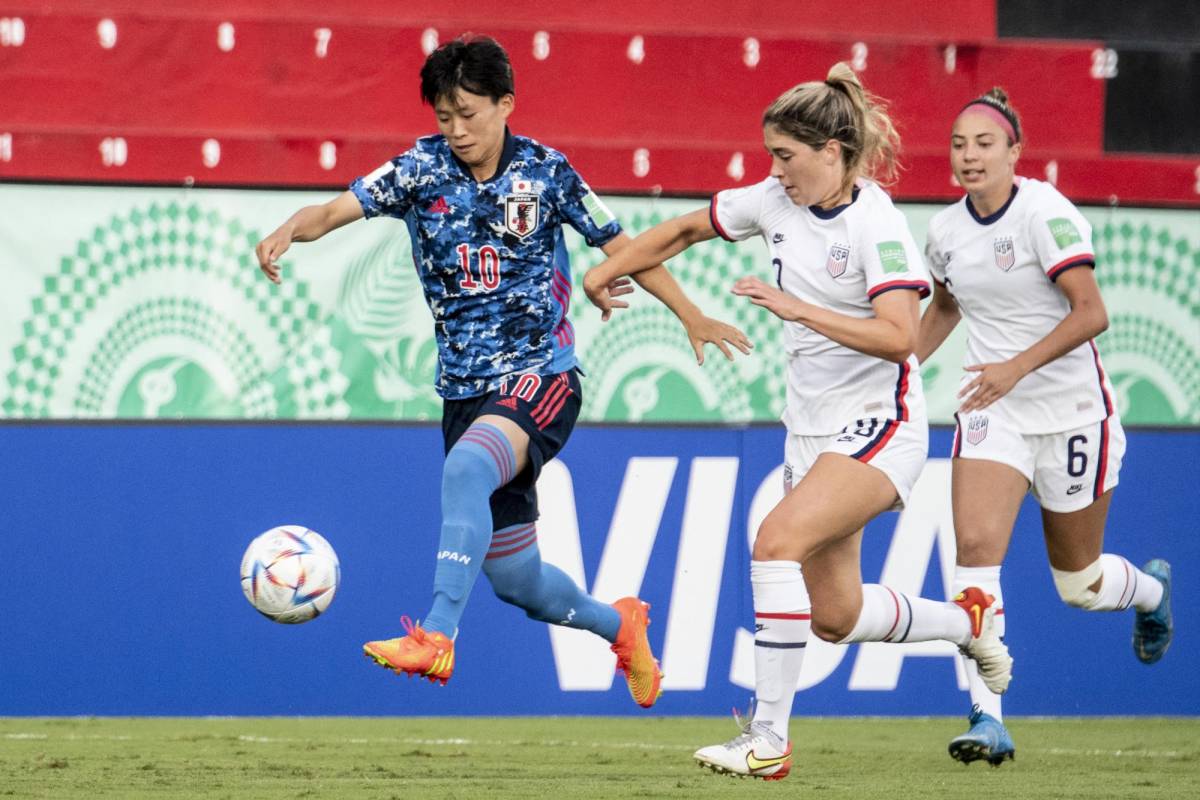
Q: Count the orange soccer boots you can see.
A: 2